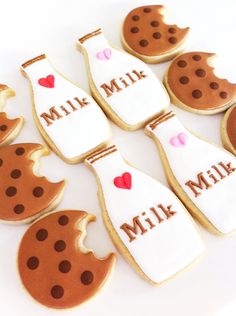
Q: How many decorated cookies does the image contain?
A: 10